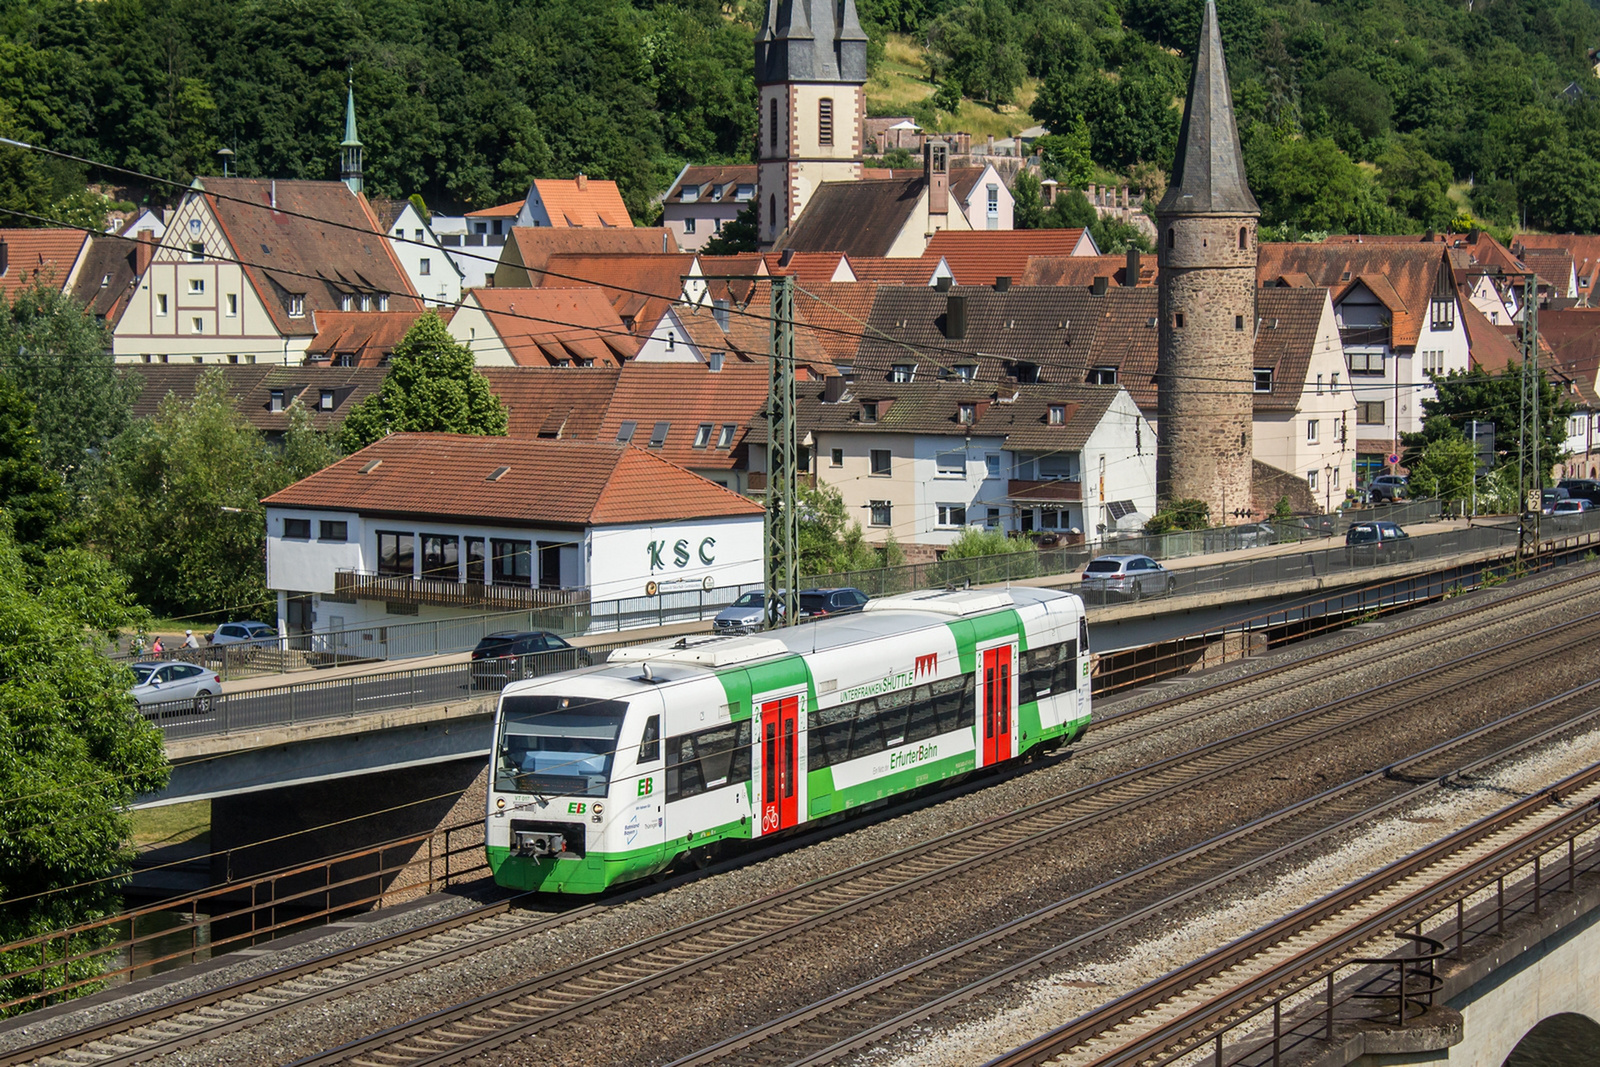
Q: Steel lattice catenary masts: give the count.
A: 2